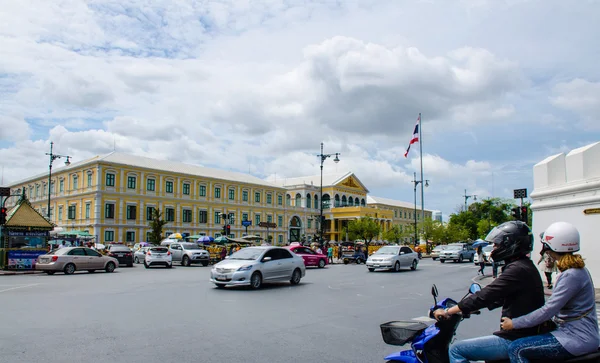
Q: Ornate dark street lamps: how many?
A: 4